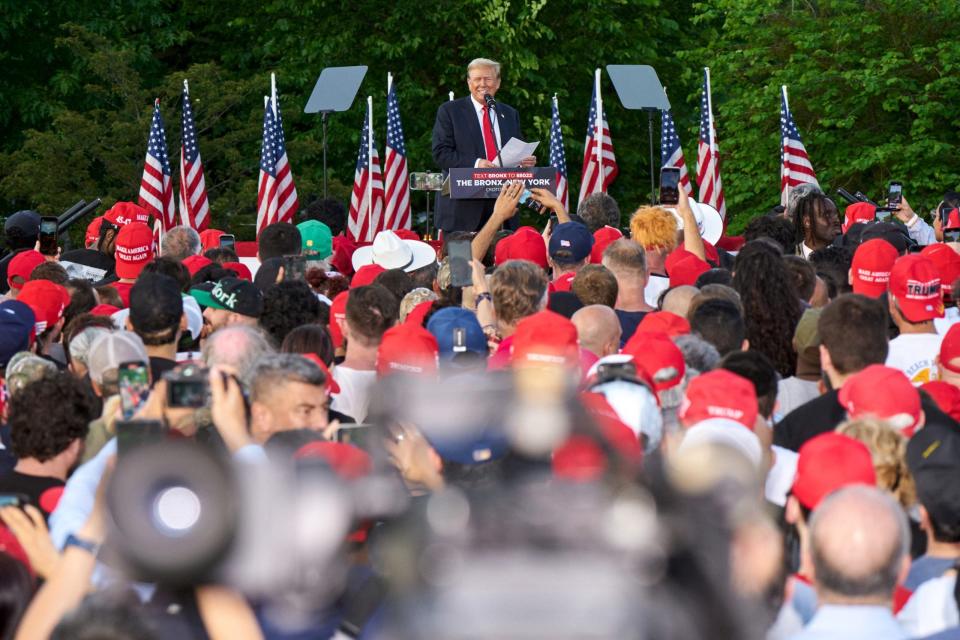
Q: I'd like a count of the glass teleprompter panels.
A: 2